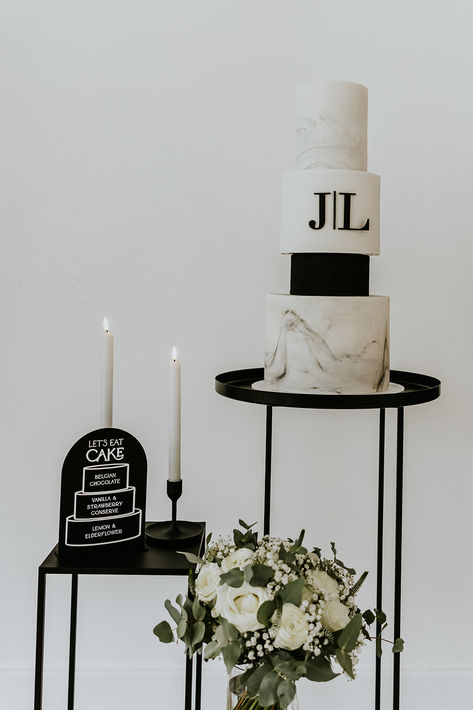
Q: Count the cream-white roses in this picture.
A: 6